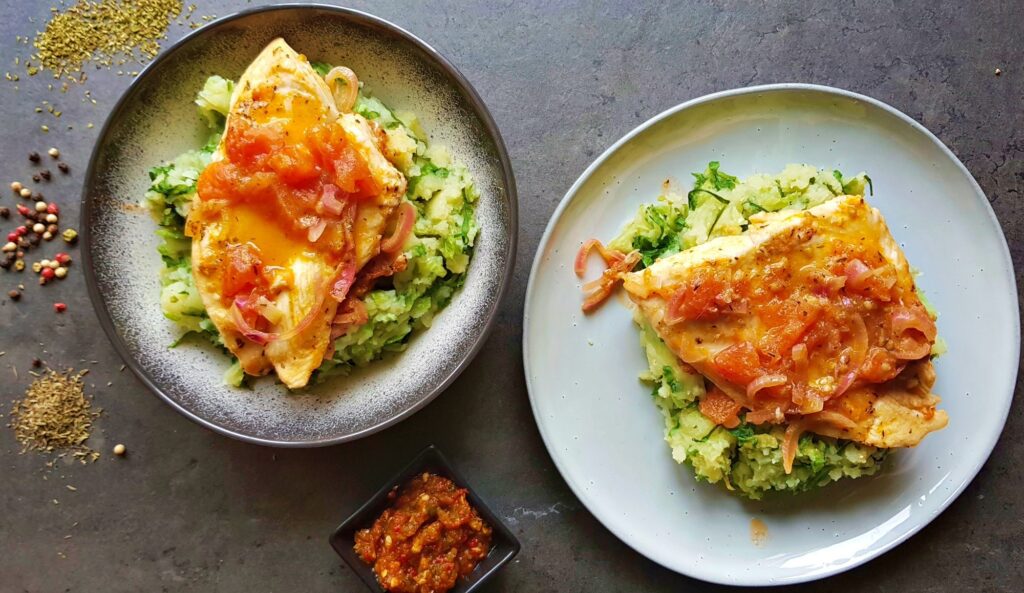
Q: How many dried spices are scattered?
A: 3